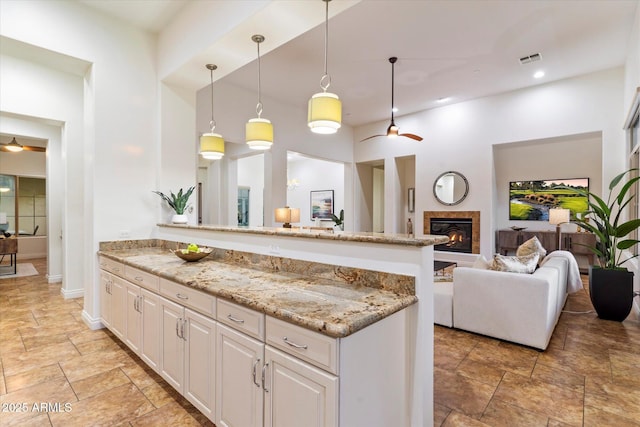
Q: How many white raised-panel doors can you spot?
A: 8